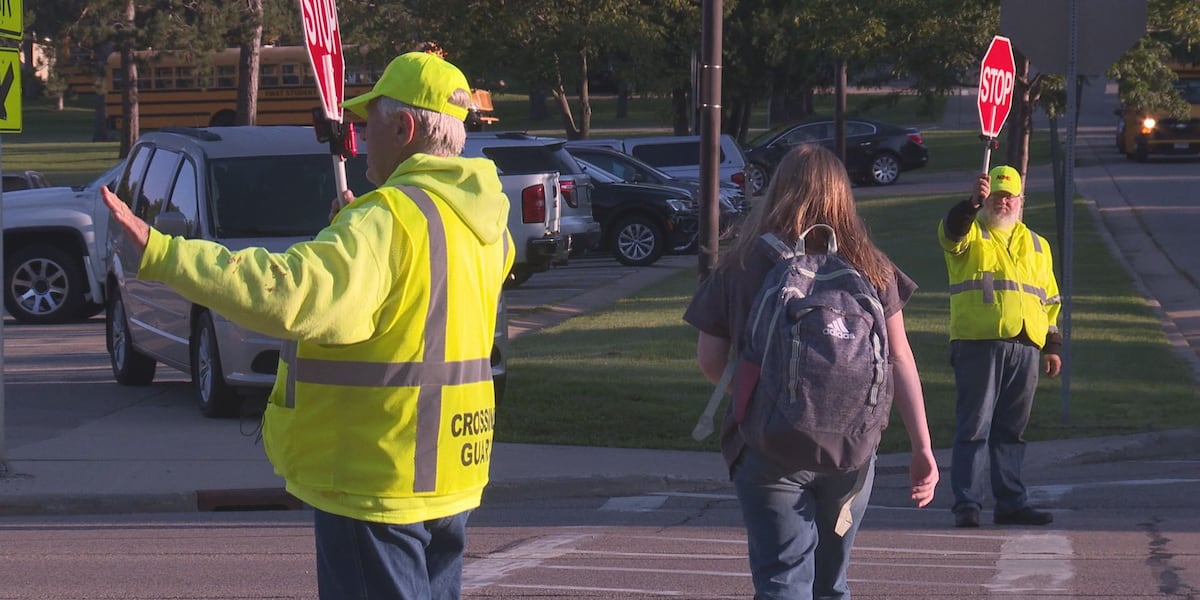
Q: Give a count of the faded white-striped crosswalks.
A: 1